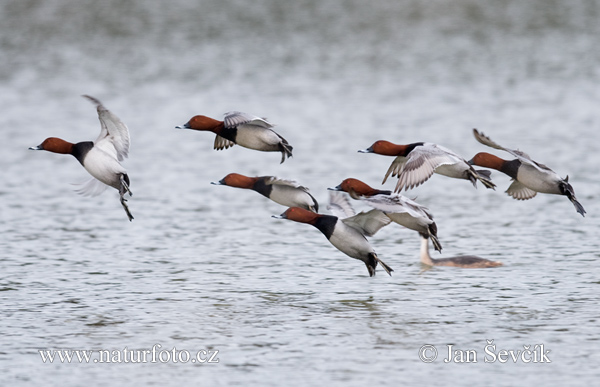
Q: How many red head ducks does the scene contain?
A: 7